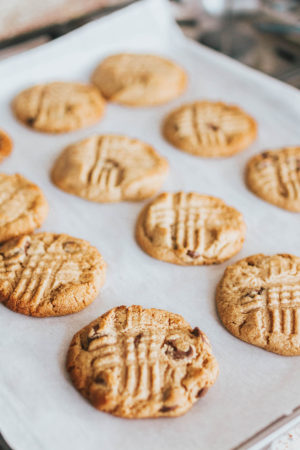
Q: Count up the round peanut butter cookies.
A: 11